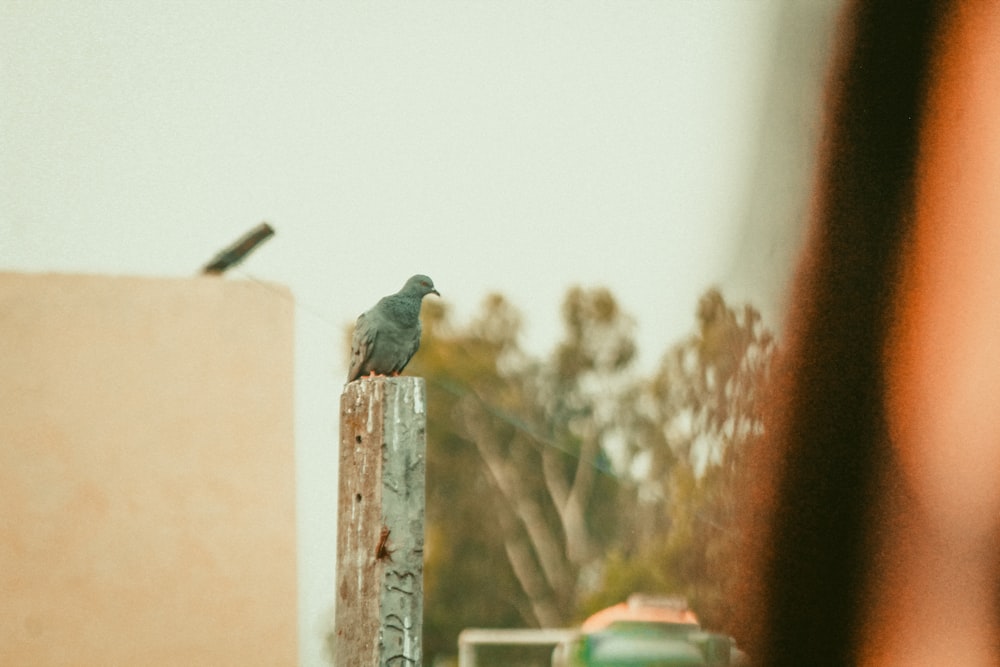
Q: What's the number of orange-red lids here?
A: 1